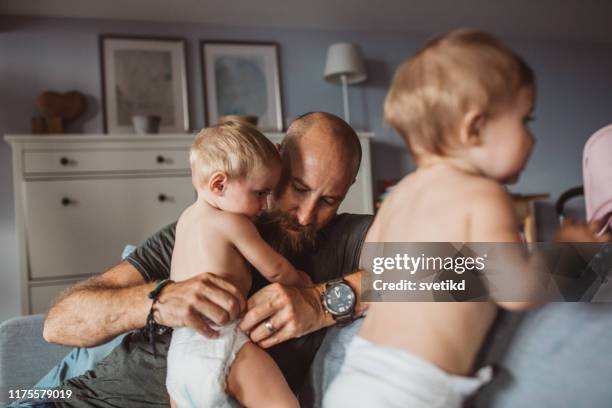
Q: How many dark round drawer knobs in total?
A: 4